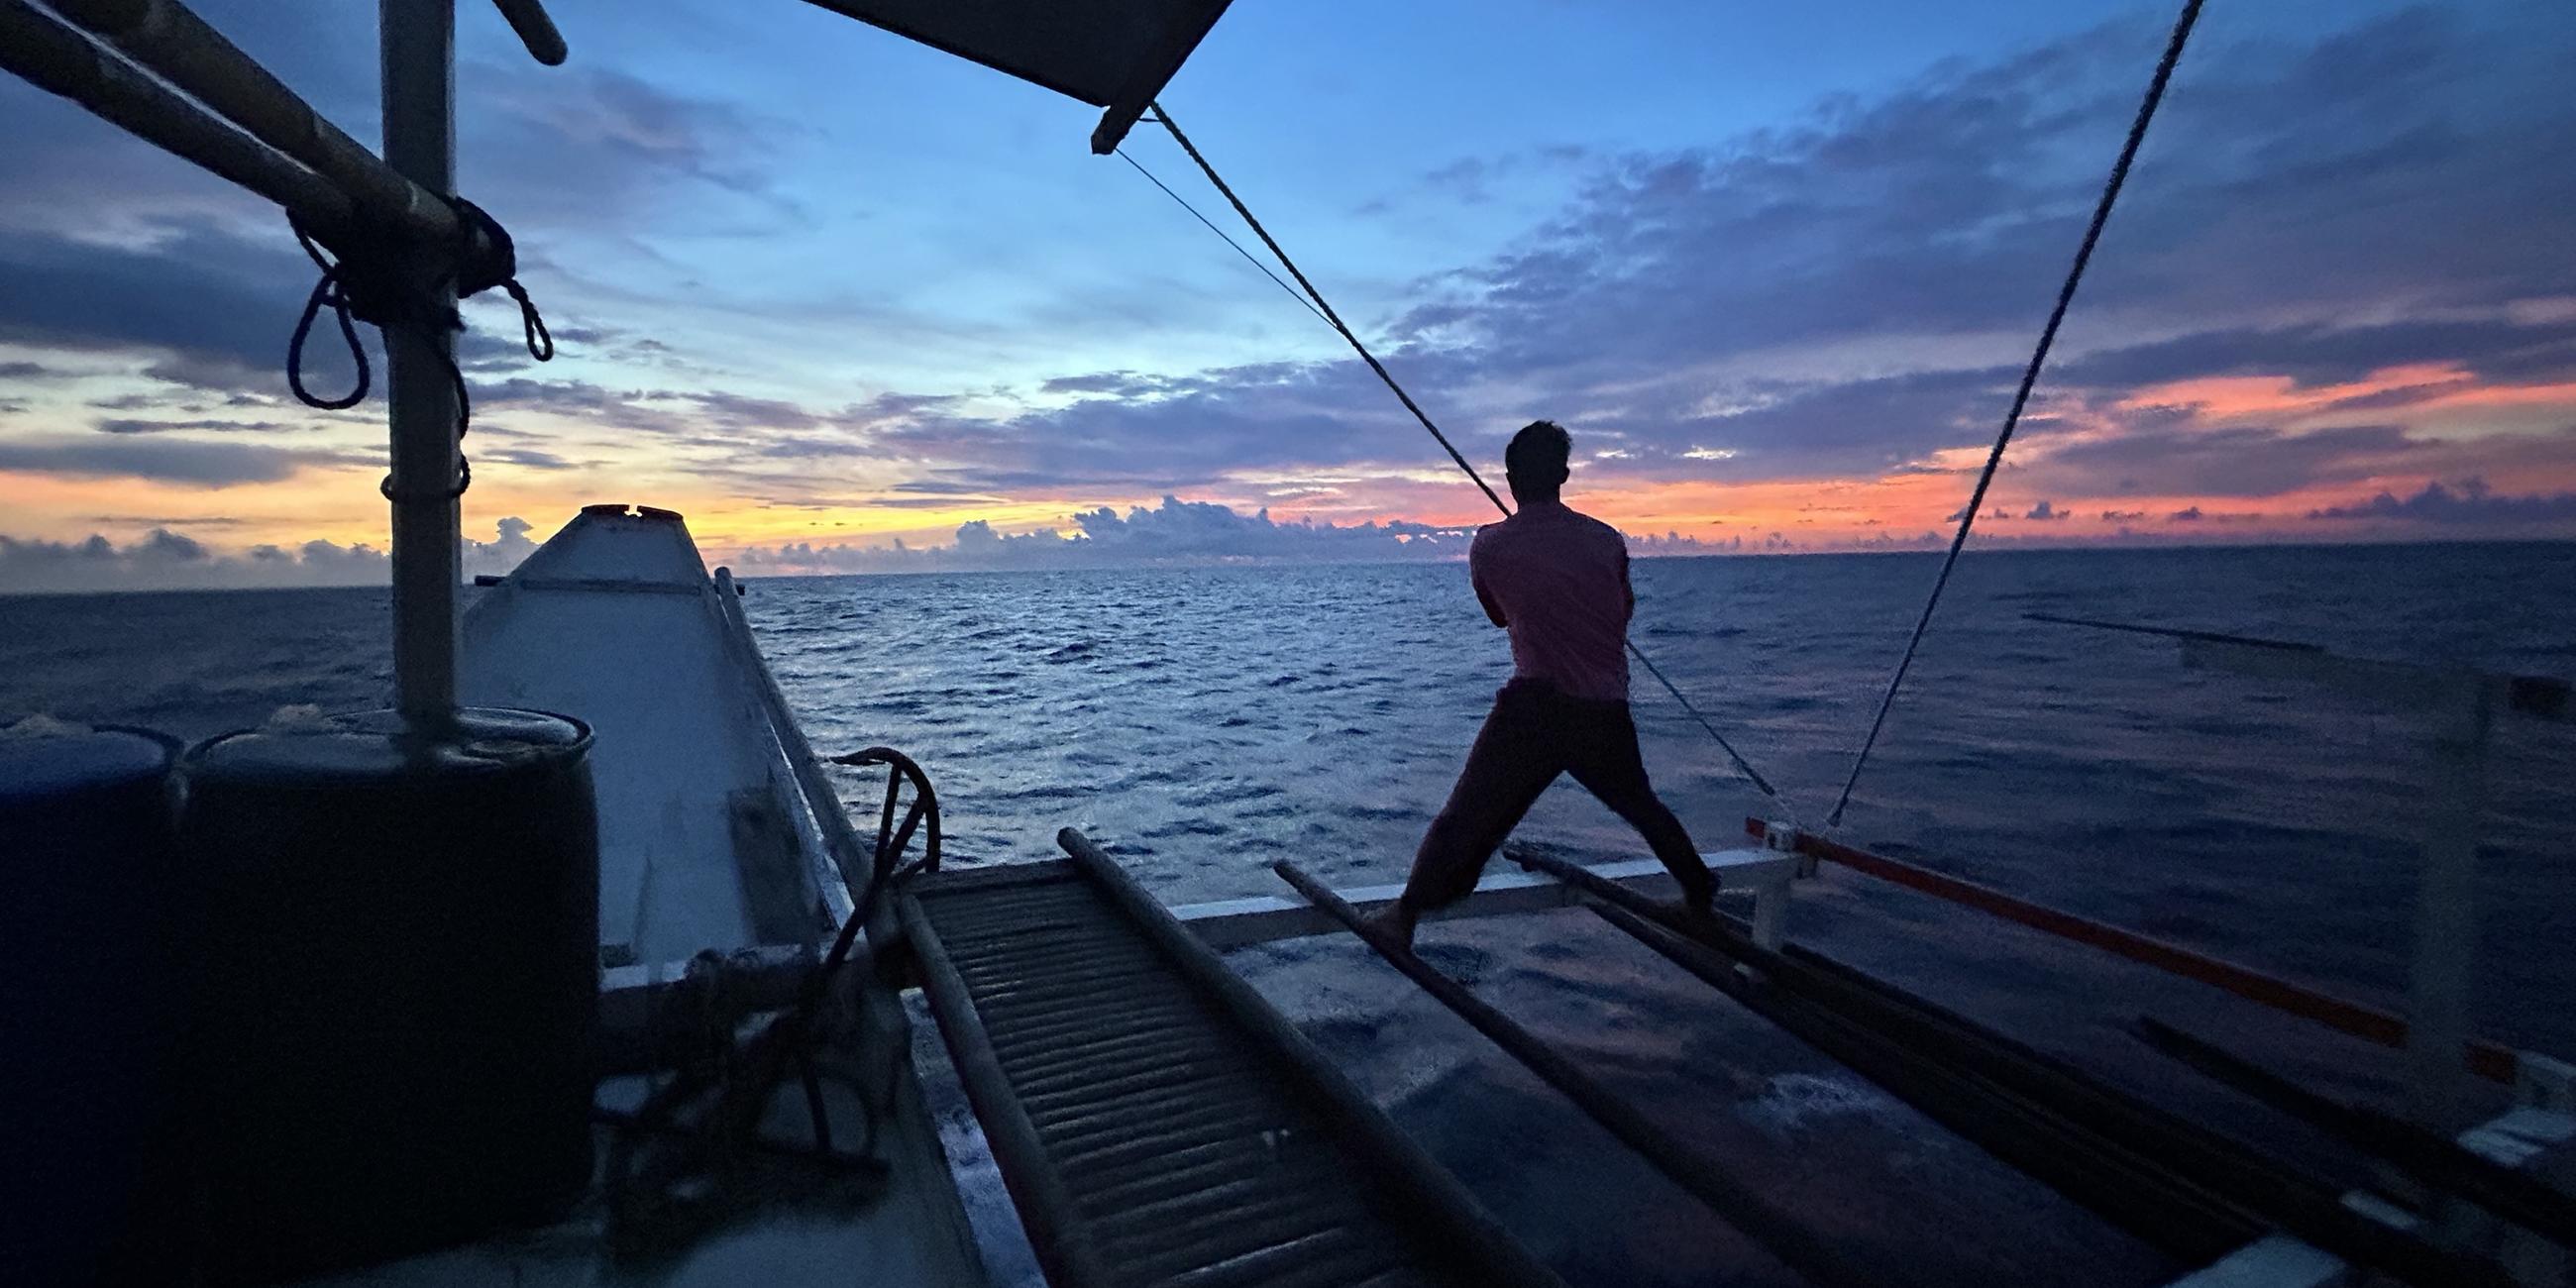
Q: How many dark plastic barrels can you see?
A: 2